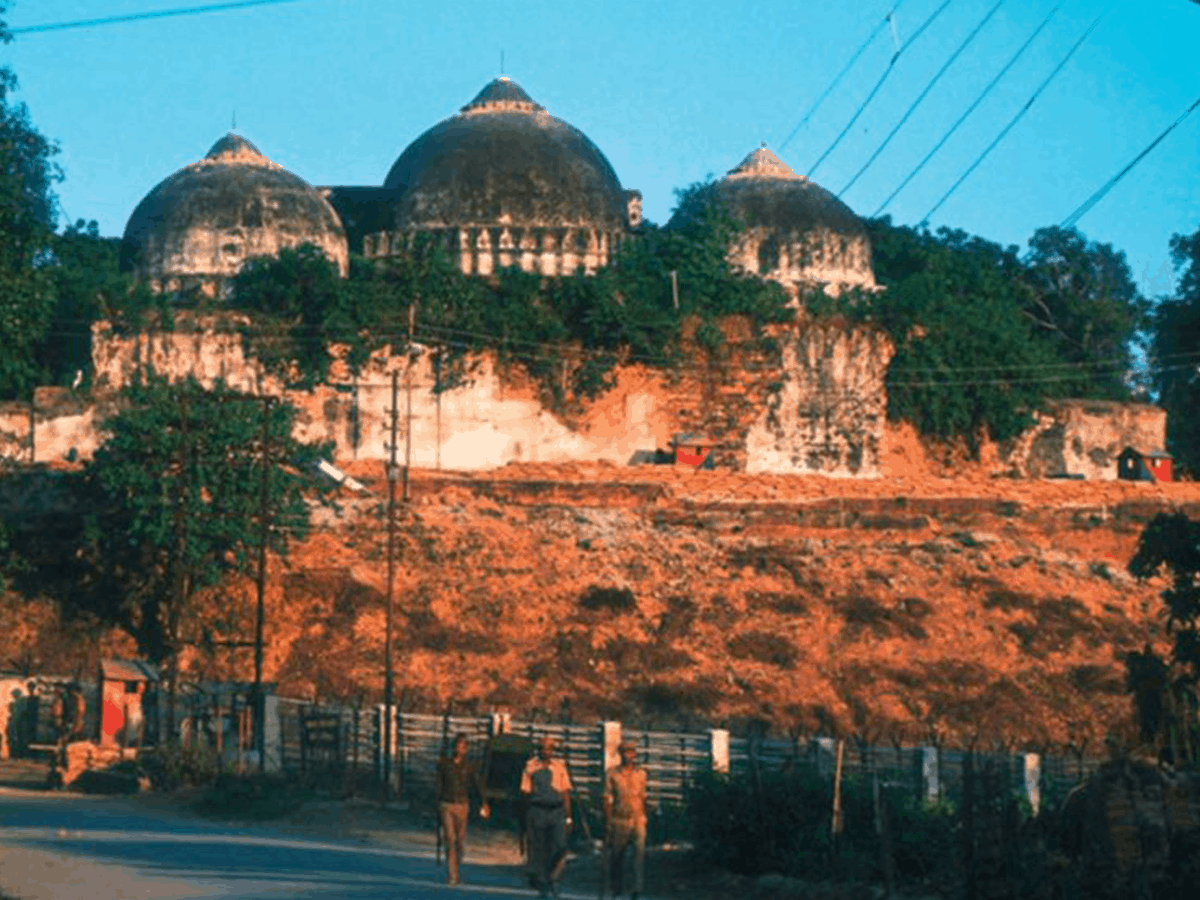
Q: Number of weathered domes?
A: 3